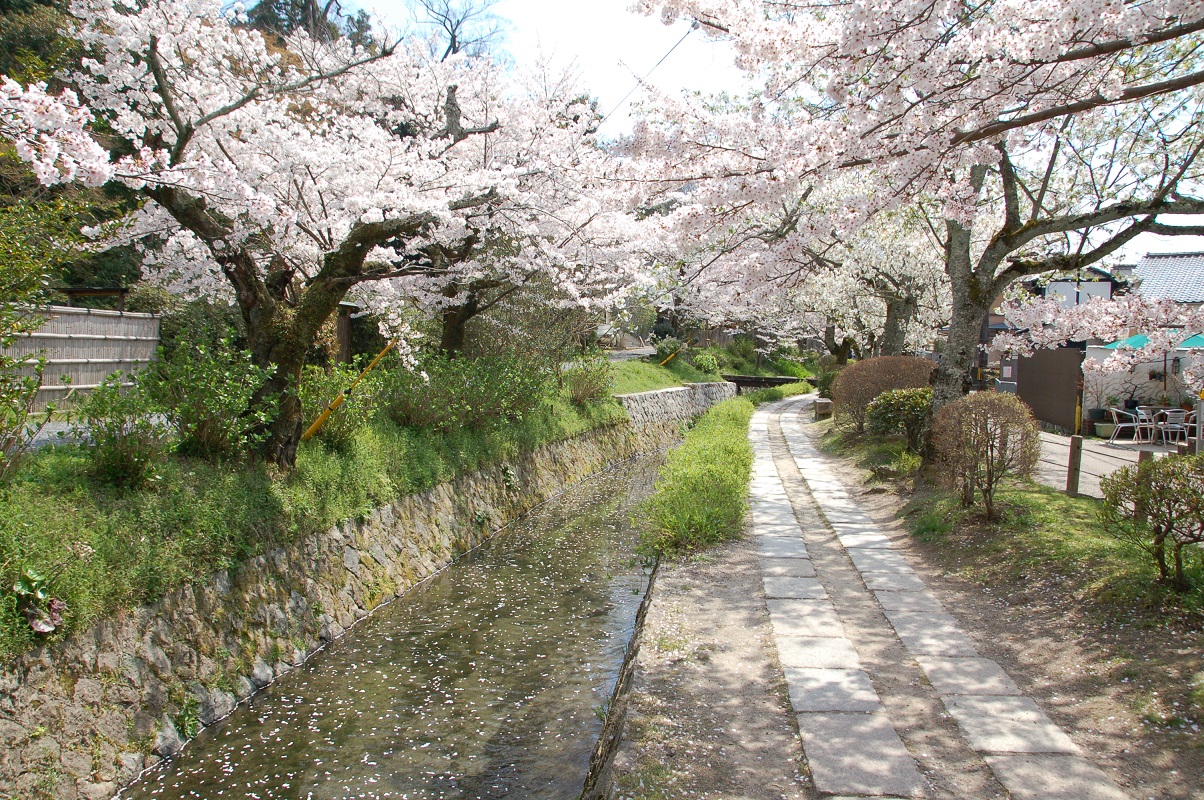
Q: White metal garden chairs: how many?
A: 4